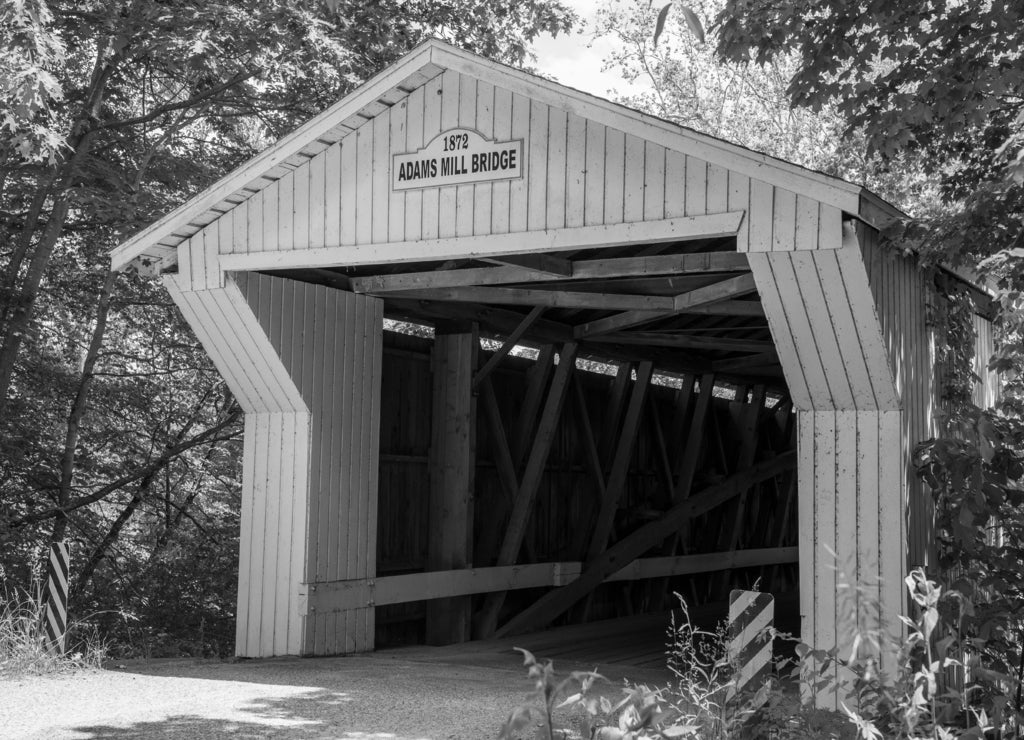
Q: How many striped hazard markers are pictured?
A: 2